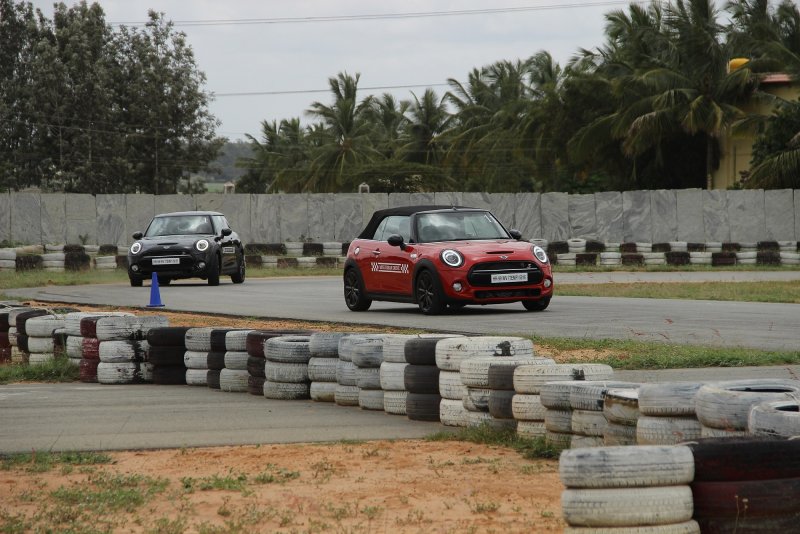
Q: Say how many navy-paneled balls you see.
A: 0